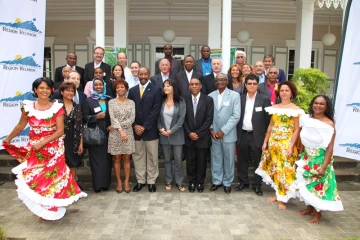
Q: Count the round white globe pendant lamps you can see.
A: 4